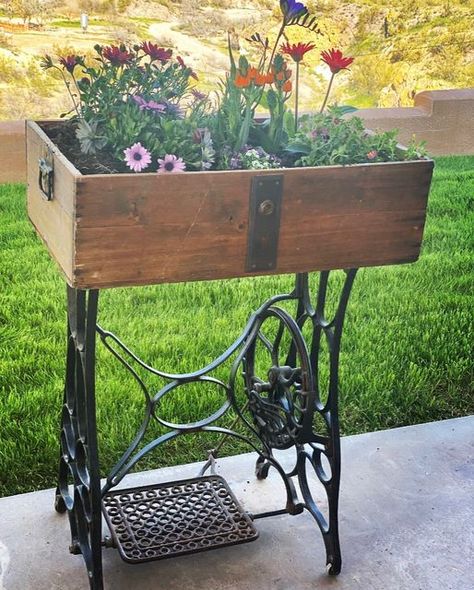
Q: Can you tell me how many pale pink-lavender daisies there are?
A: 2